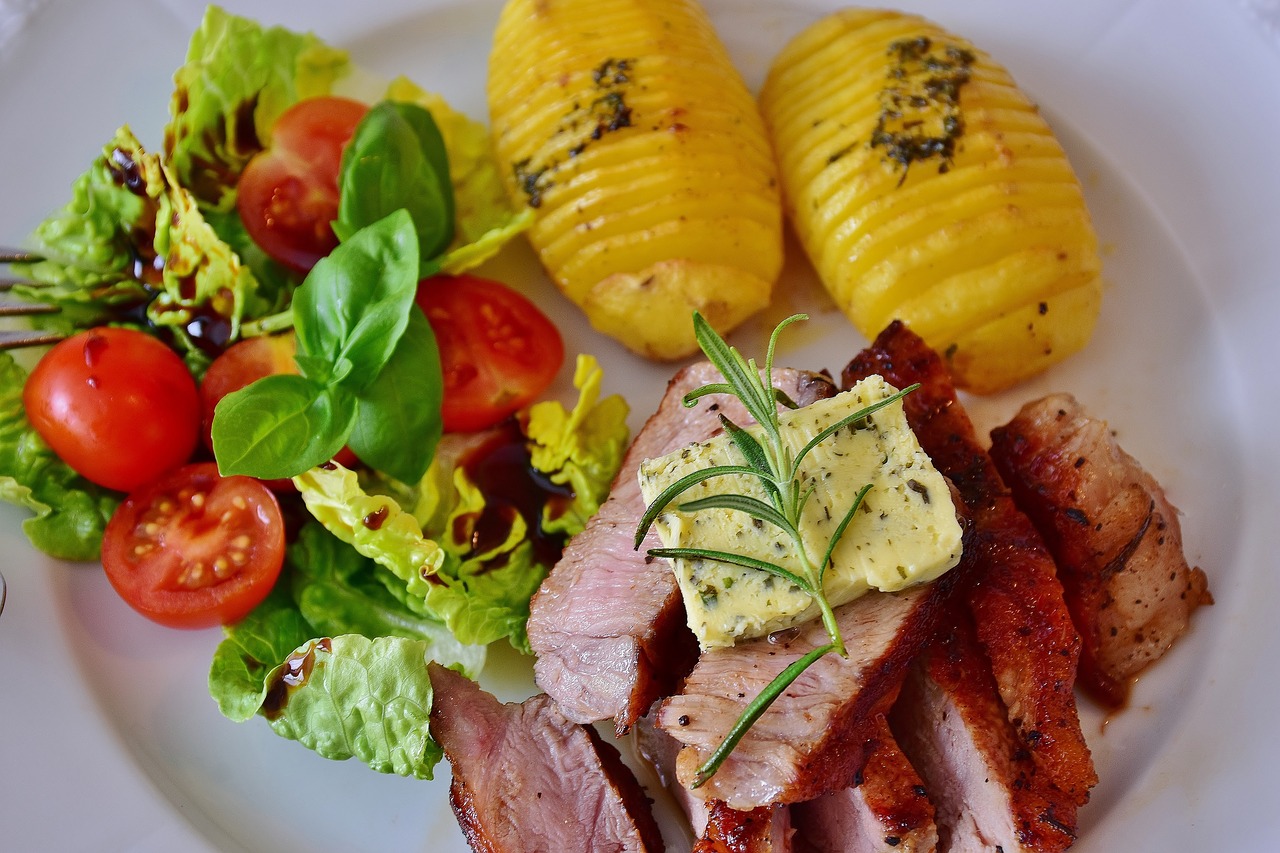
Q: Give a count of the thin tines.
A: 4